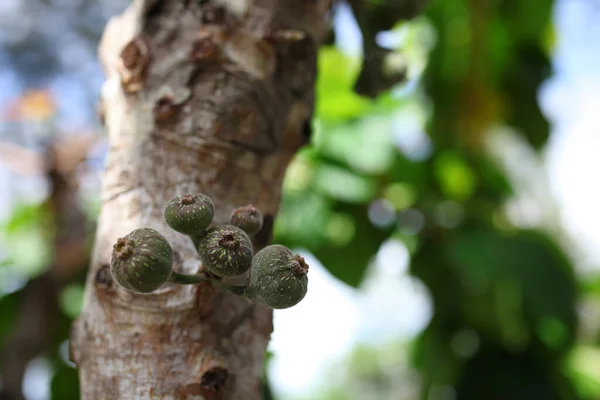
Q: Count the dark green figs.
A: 5